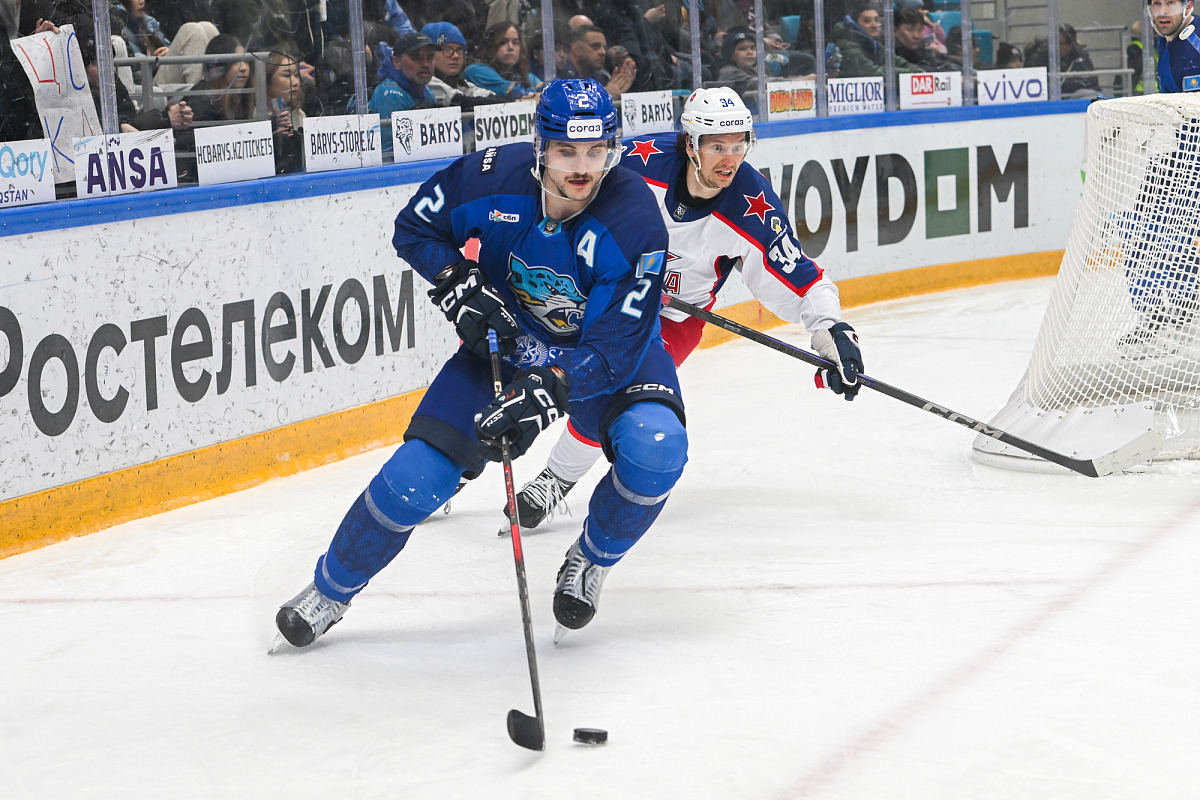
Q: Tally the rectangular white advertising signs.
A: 11